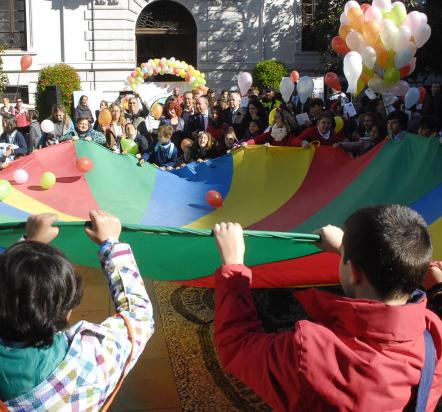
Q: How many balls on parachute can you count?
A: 5